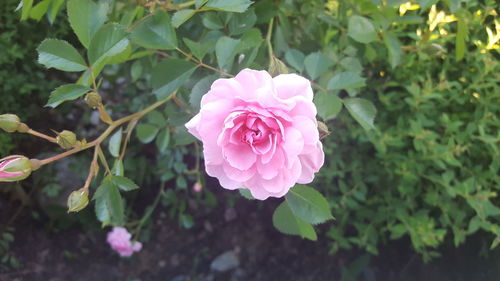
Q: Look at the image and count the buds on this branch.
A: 5